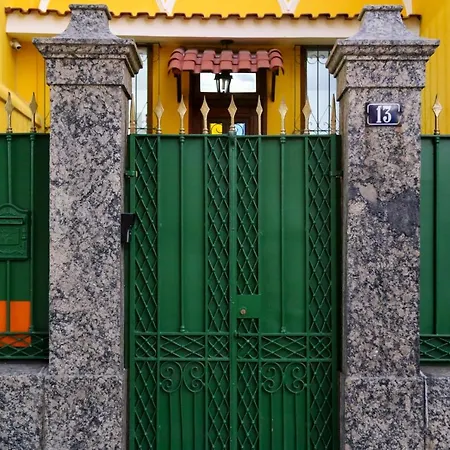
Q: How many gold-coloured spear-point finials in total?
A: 12